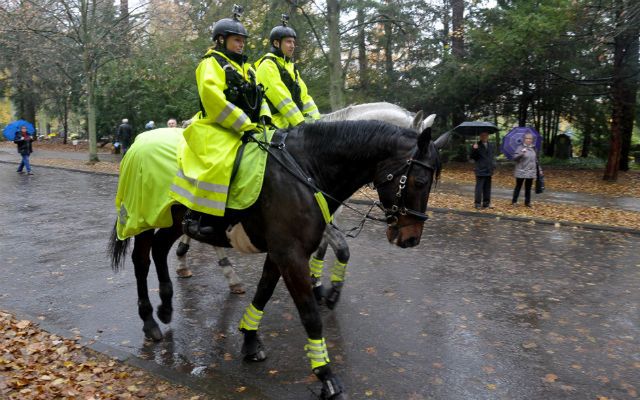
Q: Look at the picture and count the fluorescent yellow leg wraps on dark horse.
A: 2